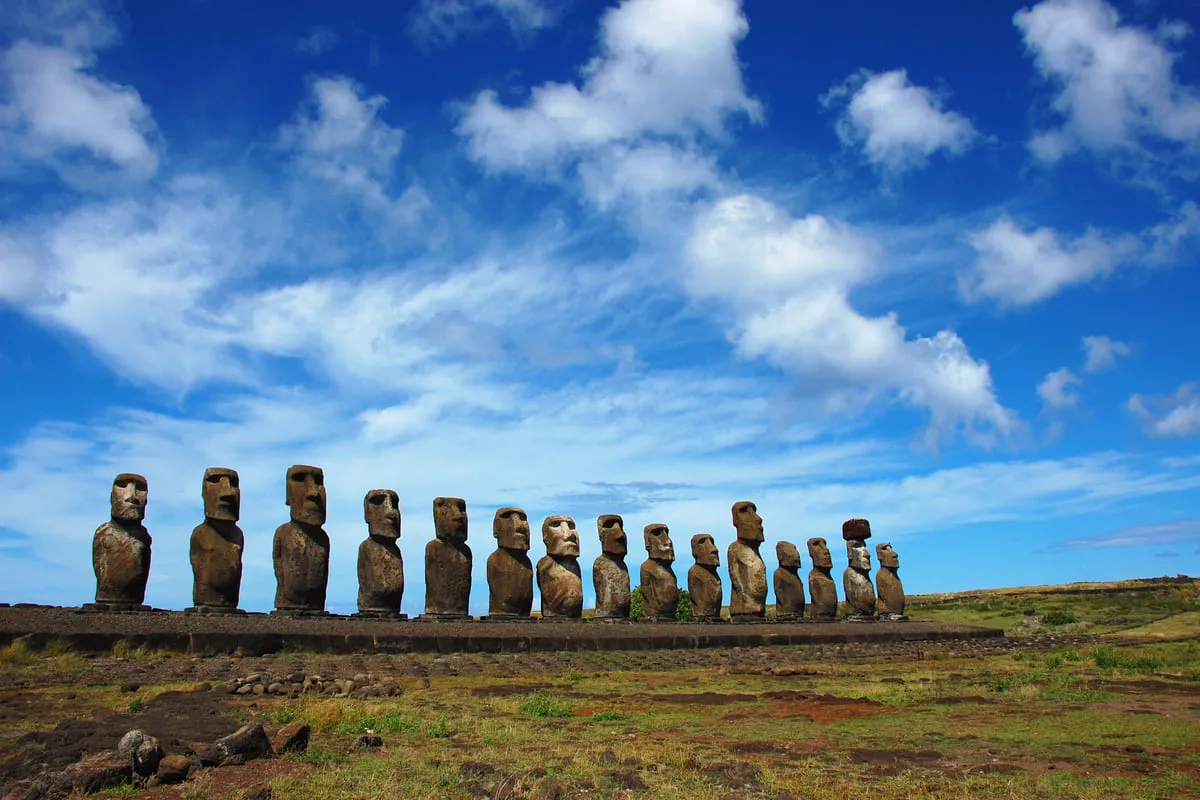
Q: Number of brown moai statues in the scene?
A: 15